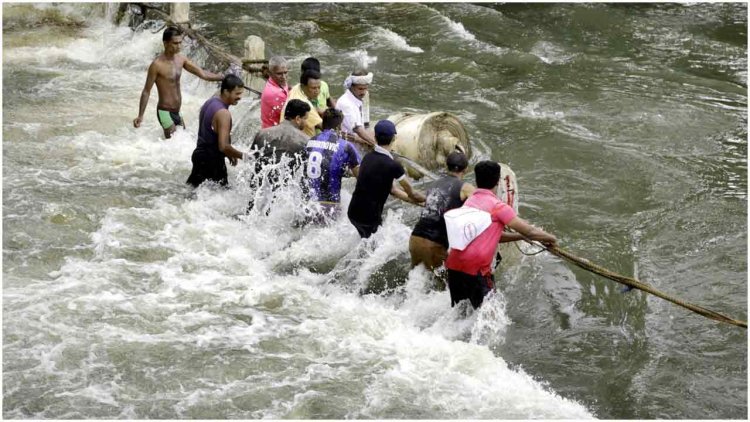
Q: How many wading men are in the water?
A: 11